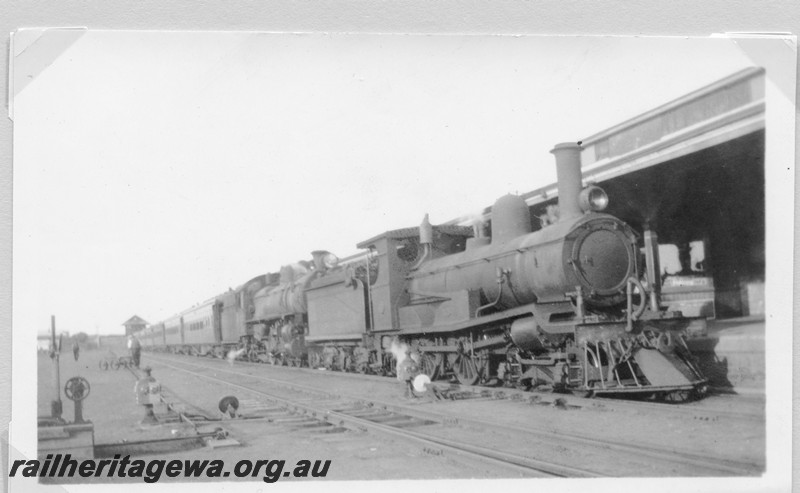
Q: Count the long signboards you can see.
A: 1